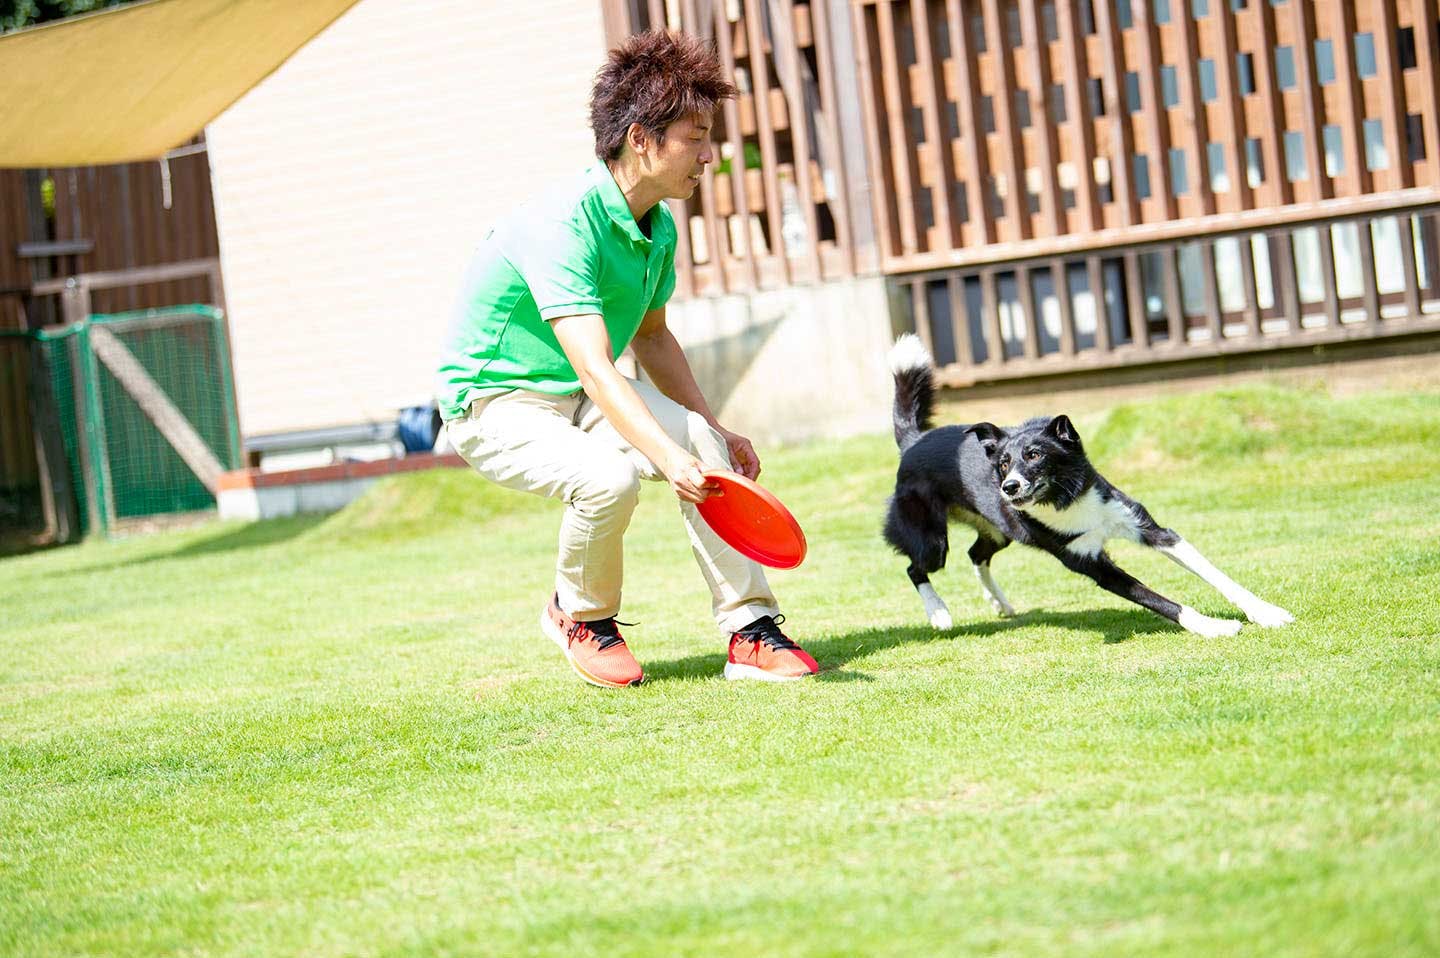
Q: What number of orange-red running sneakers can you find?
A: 2